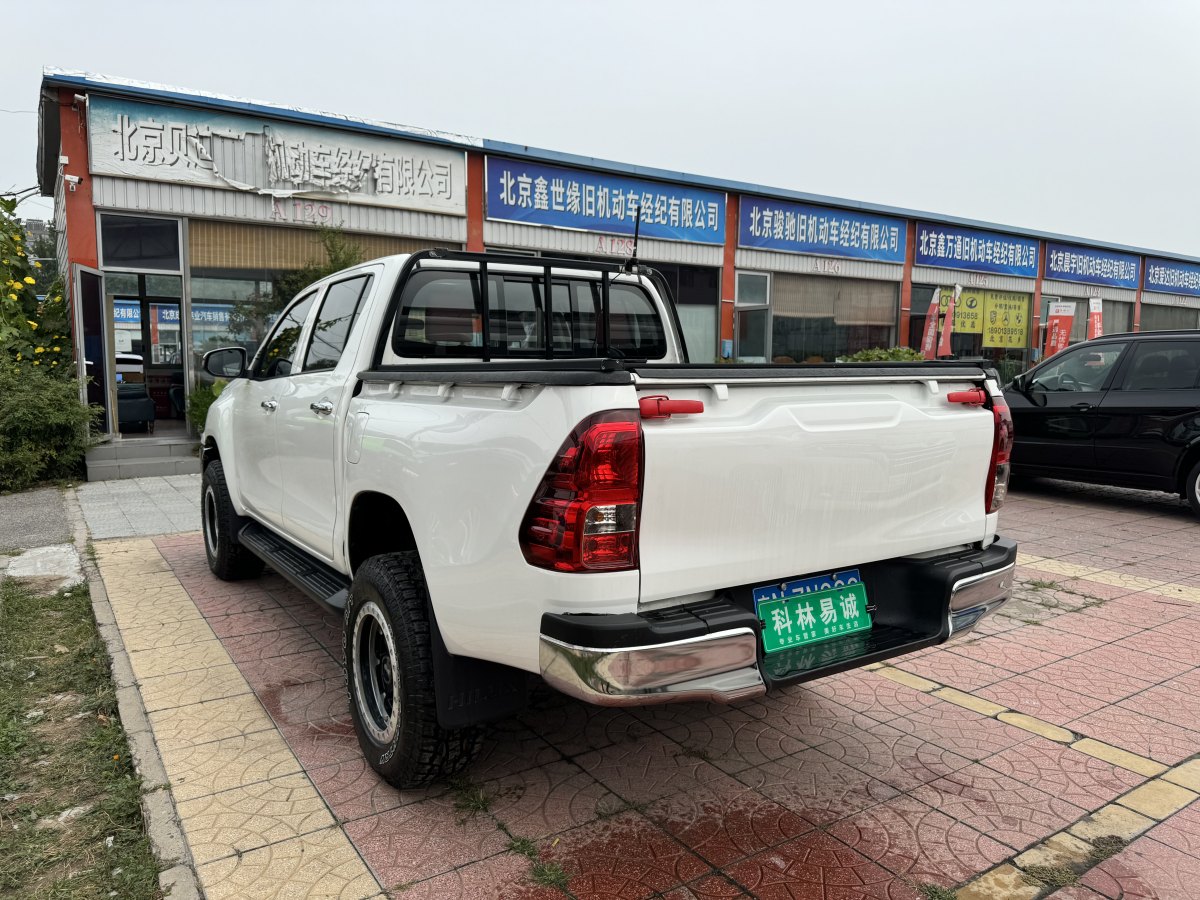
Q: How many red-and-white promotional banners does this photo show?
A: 4